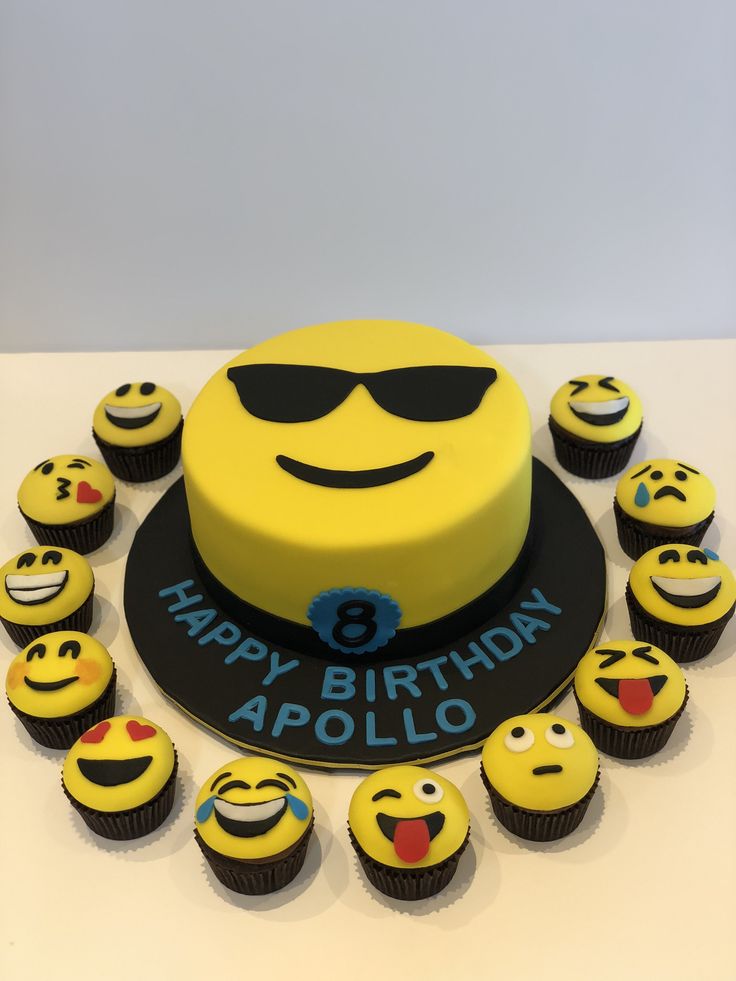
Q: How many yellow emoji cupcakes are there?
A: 12